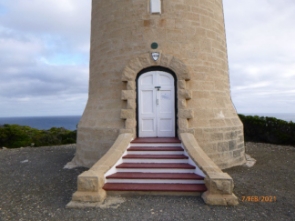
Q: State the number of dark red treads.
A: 6